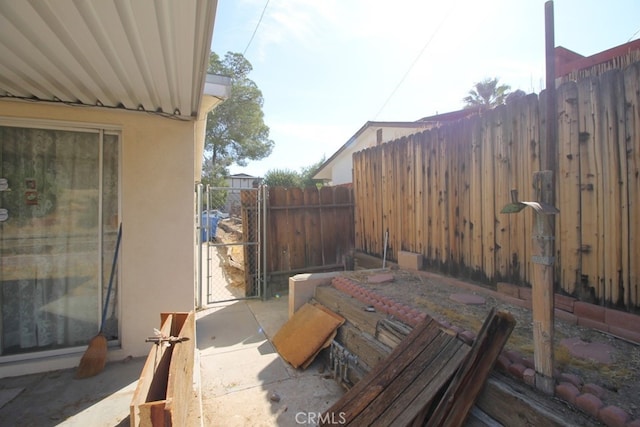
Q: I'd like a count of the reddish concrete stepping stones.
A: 3